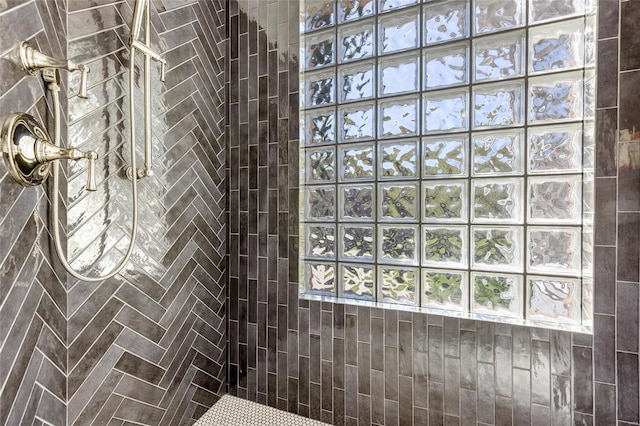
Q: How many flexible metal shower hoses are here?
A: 1